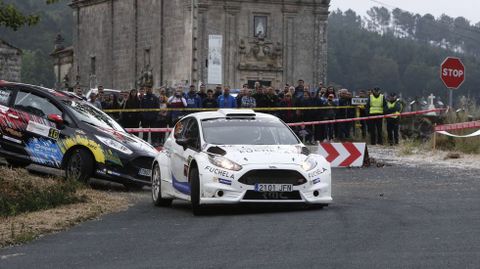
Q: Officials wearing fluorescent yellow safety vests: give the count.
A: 2